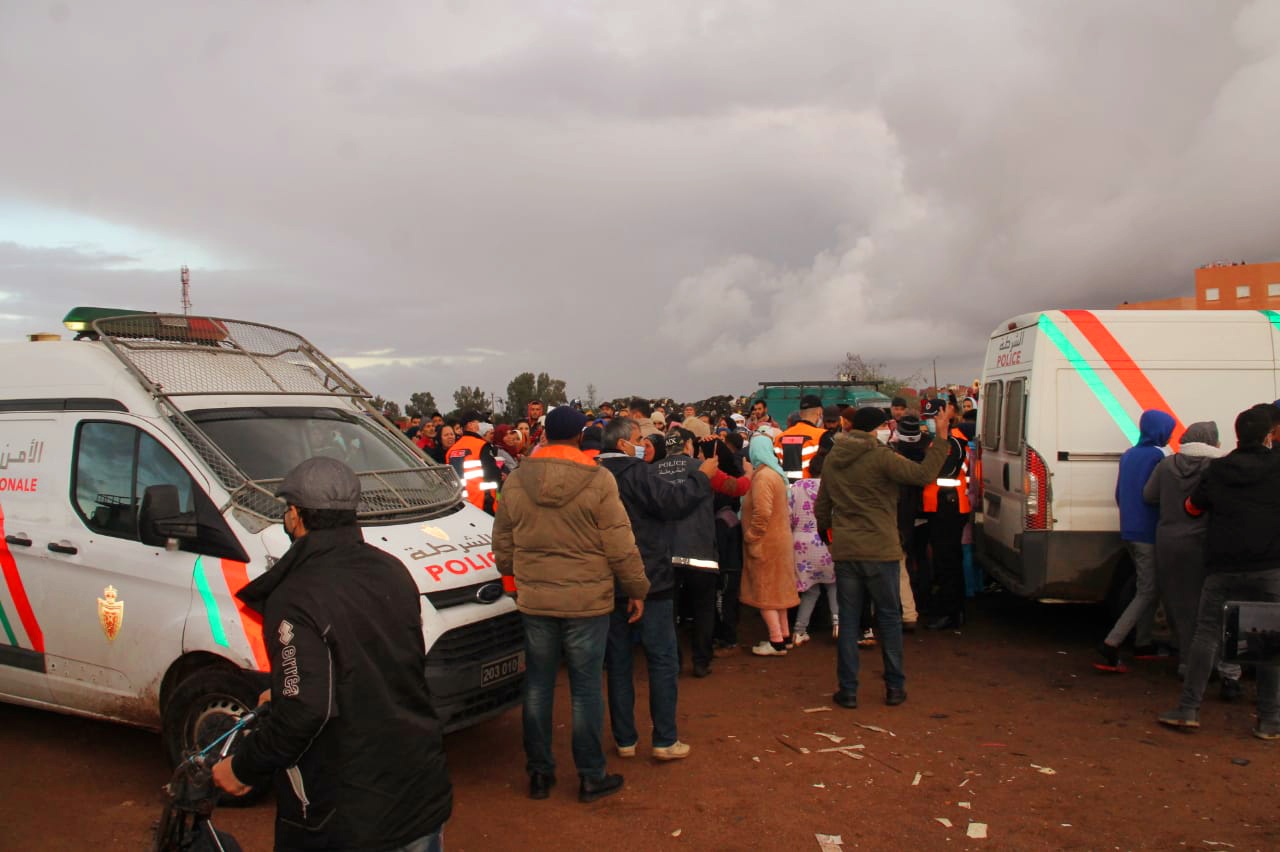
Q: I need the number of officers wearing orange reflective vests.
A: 3